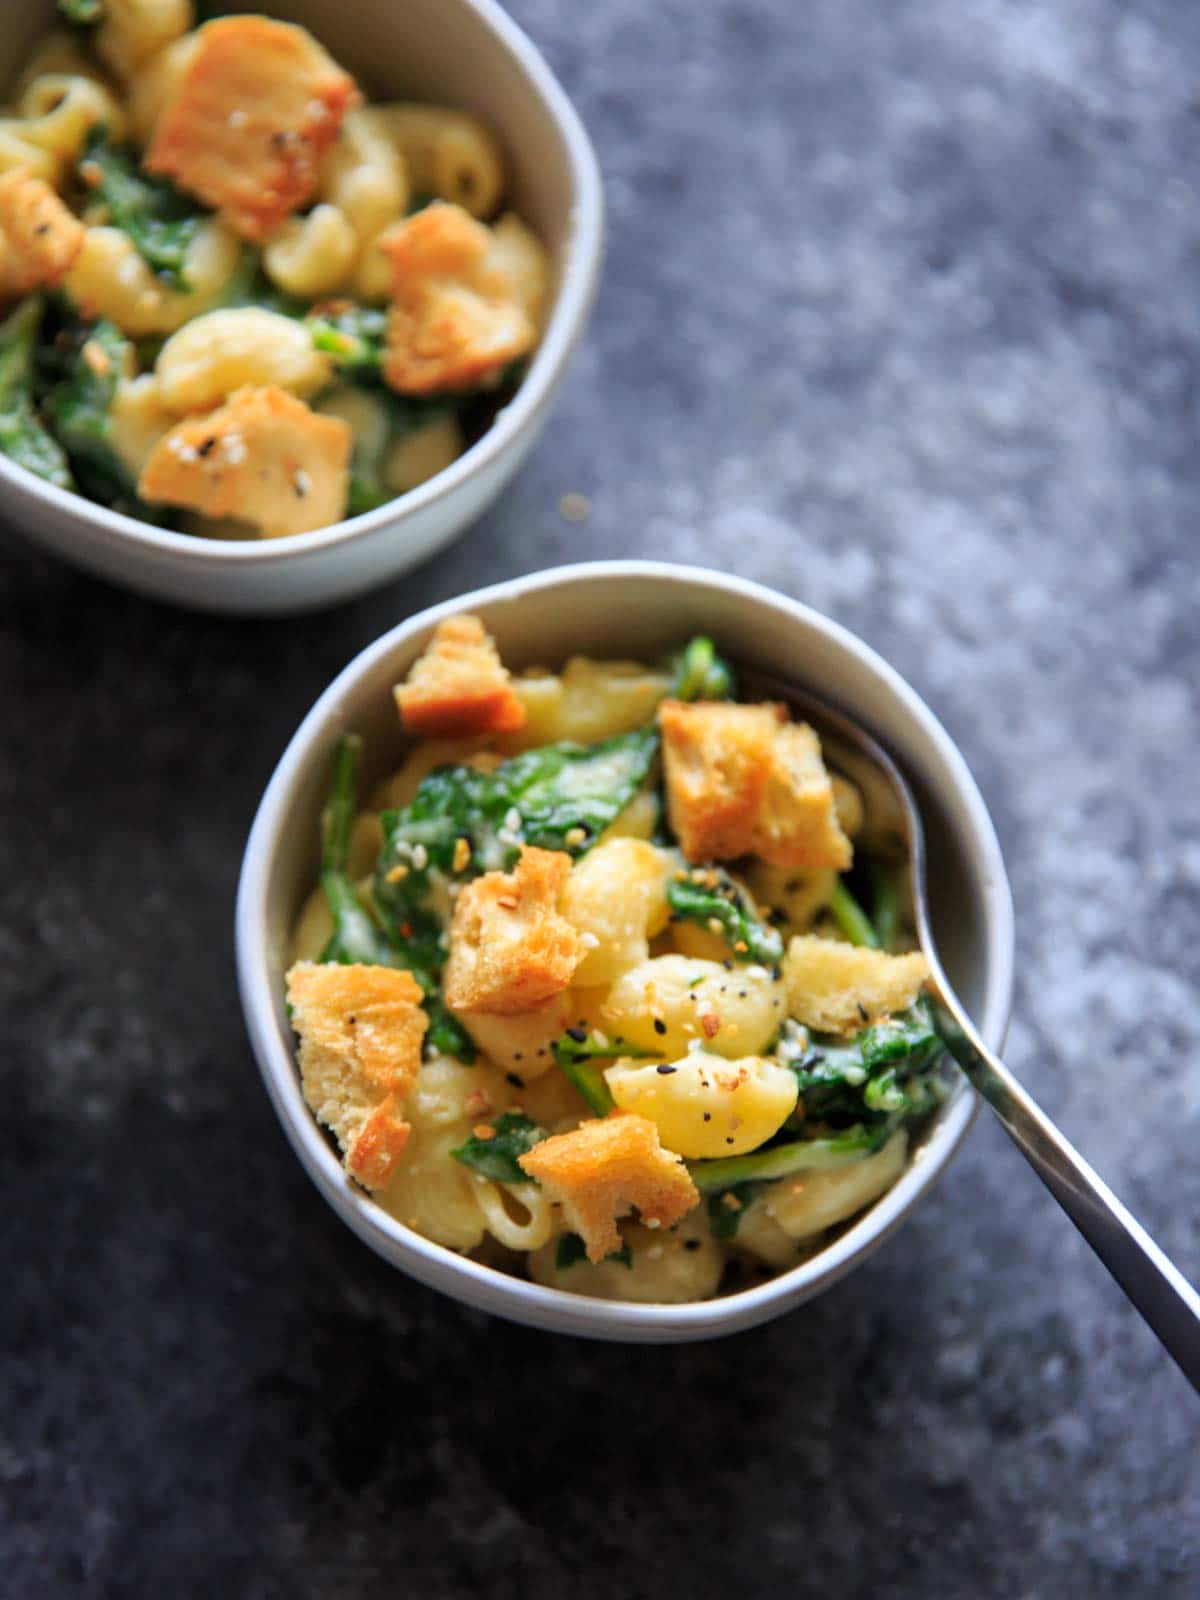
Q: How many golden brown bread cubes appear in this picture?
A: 10